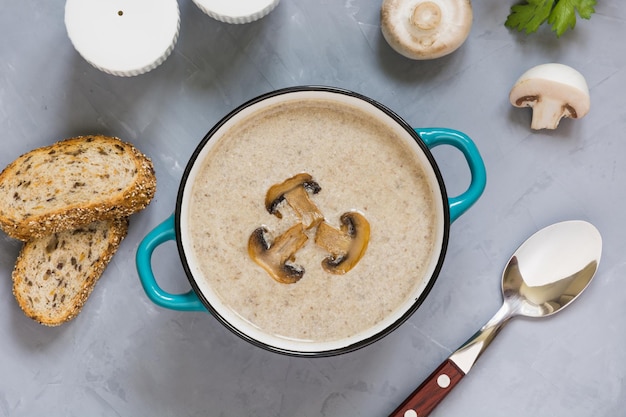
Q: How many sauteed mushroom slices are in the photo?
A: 3